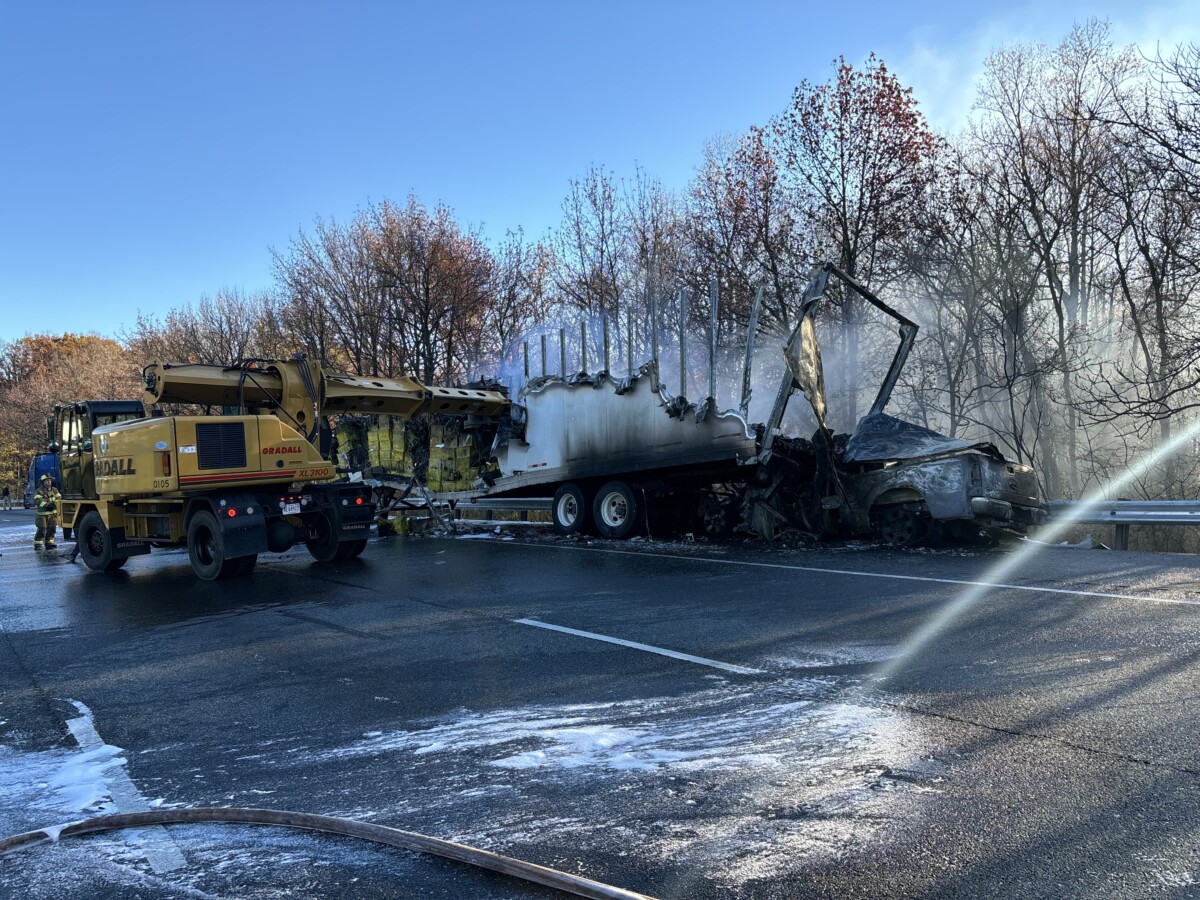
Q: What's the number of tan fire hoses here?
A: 1